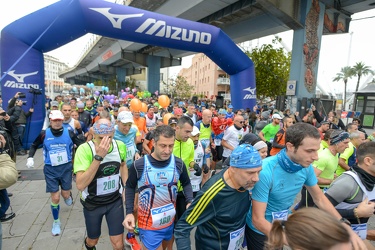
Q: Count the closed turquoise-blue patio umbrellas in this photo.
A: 0